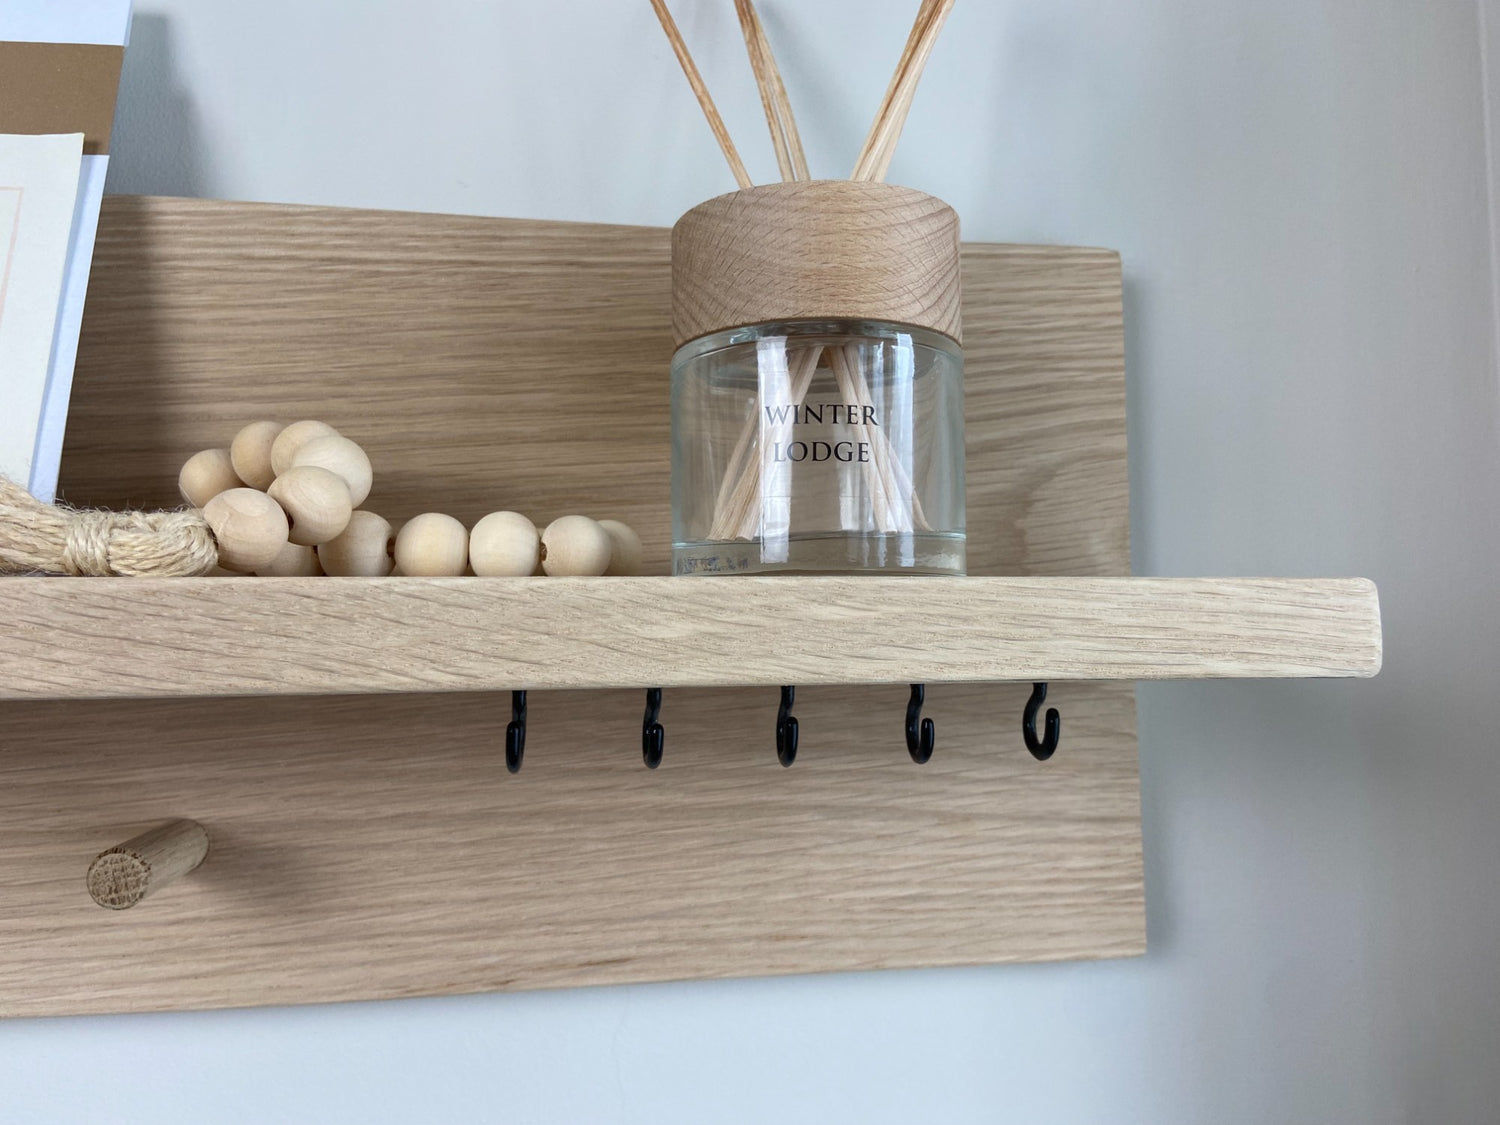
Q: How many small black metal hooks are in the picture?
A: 5